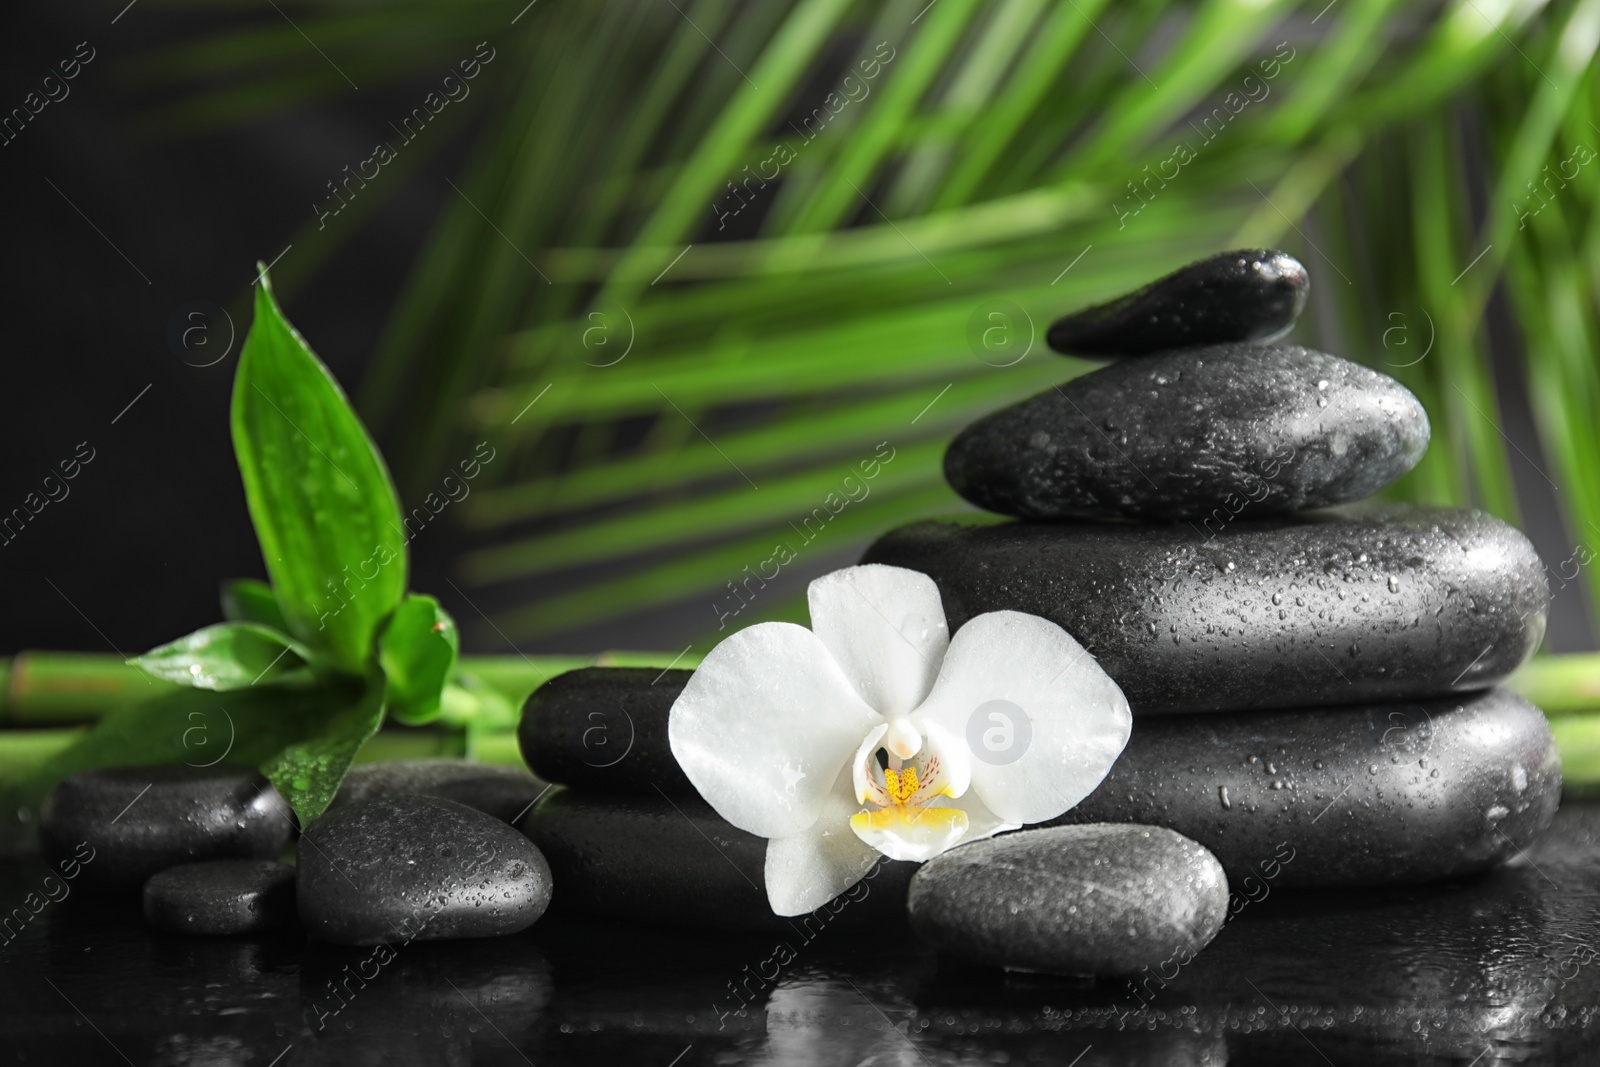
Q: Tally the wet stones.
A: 11